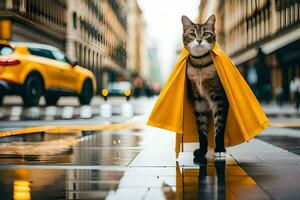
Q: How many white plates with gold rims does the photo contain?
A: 0